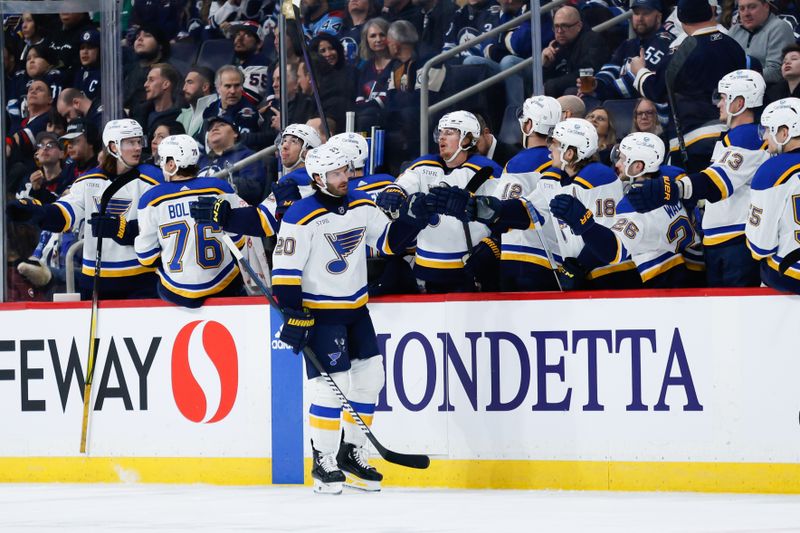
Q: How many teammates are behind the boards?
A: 10